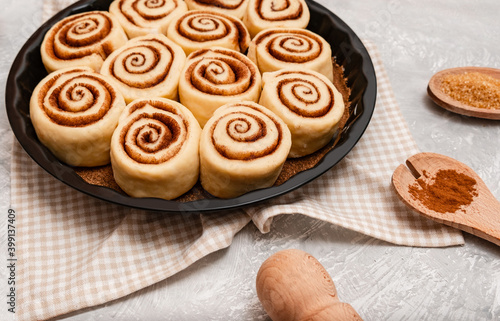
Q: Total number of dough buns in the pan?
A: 12